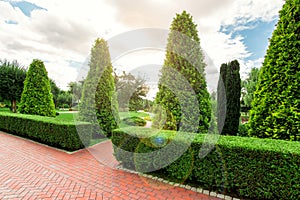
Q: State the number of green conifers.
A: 5